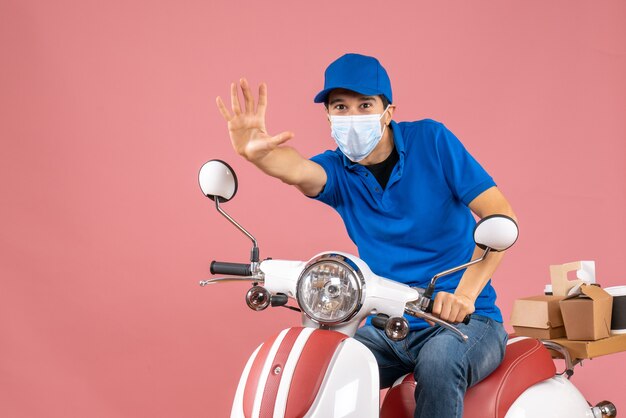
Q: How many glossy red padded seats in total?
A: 1